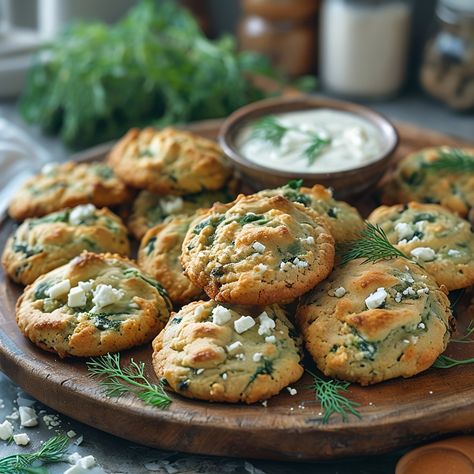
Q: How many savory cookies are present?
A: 12